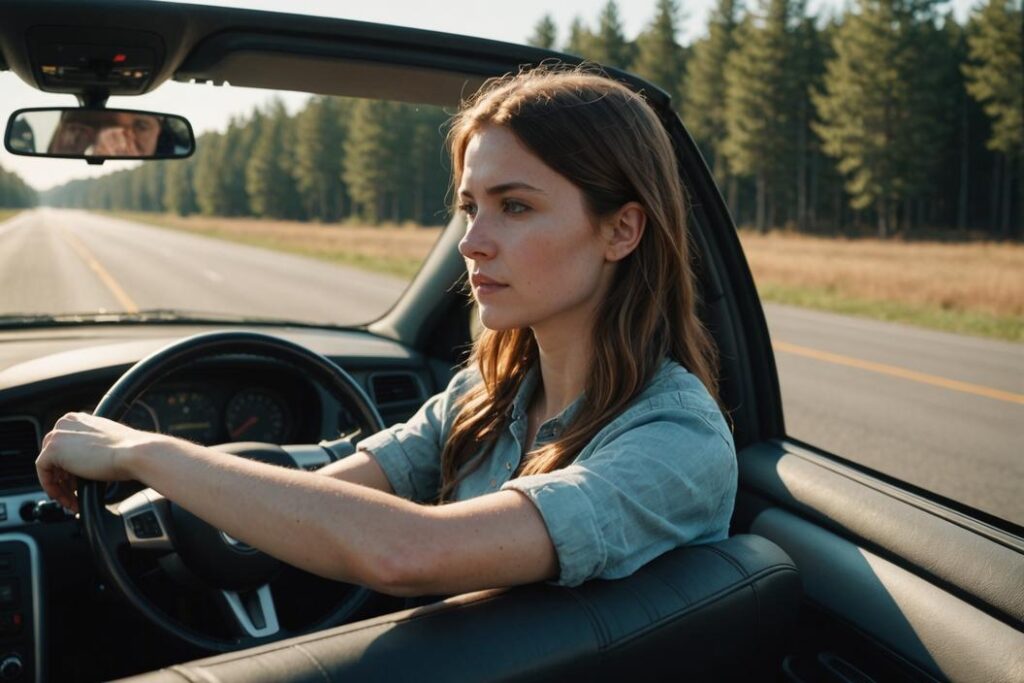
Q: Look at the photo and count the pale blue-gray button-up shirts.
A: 1